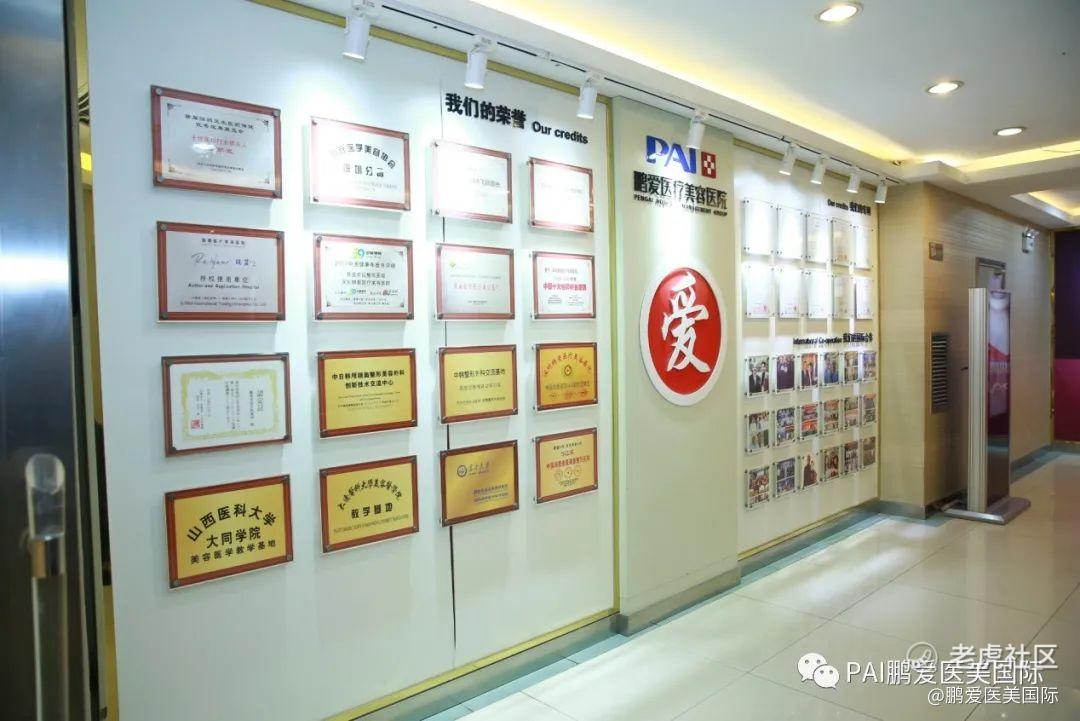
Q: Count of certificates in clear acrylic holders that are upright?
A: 10